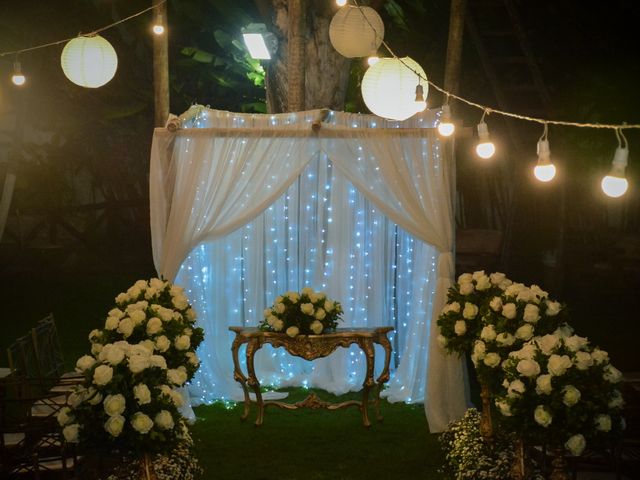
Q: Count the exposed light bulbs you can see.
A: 9